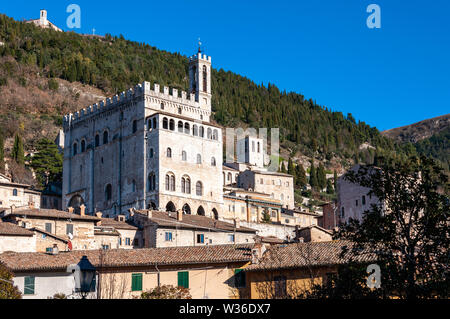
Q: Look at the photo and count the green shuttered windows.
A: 4